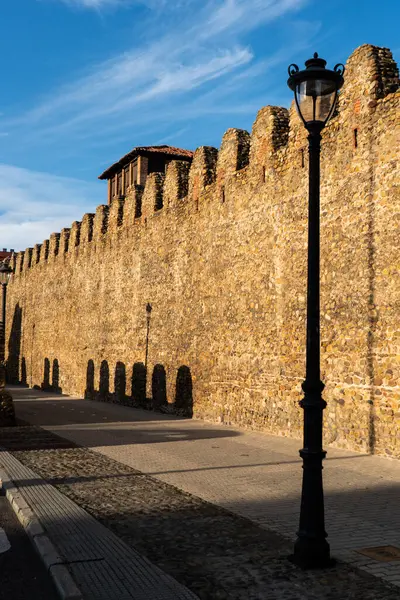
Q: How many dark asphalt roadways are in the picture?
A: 1